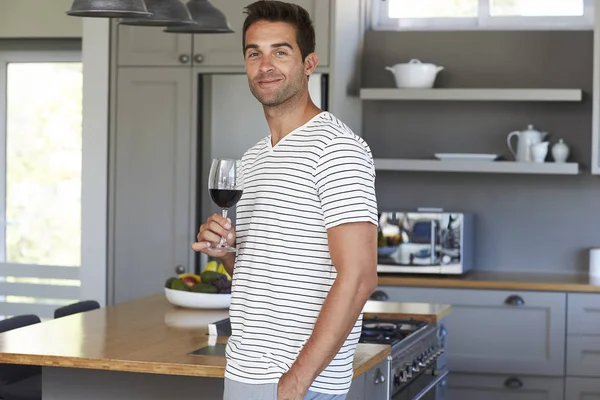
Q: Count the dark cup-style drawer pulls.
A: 3